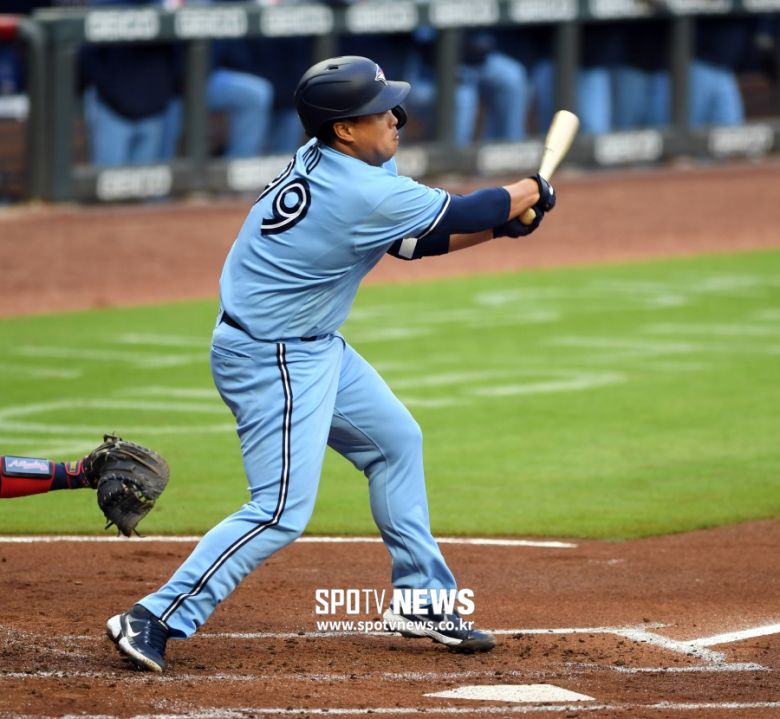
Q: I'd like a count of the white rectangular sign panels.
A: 15